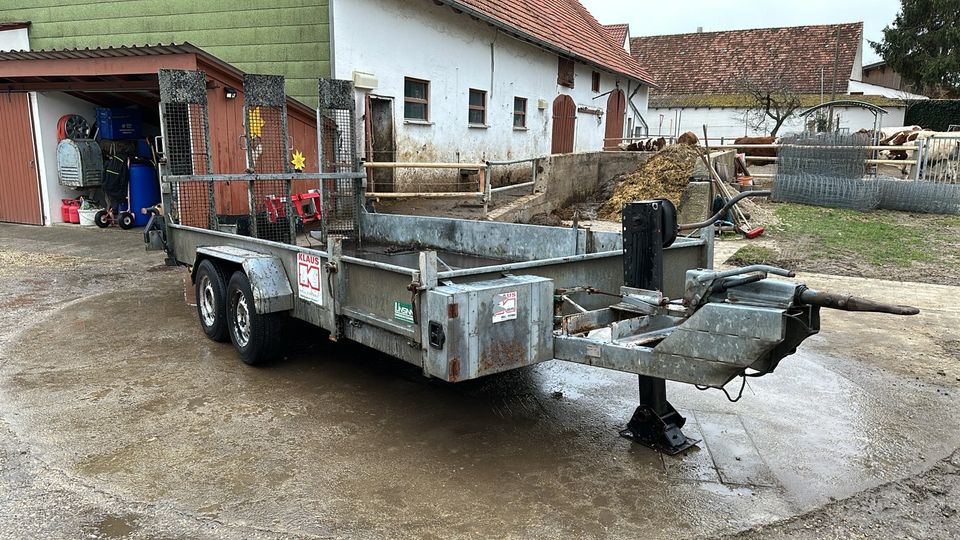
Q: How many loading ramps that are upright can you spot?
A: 3